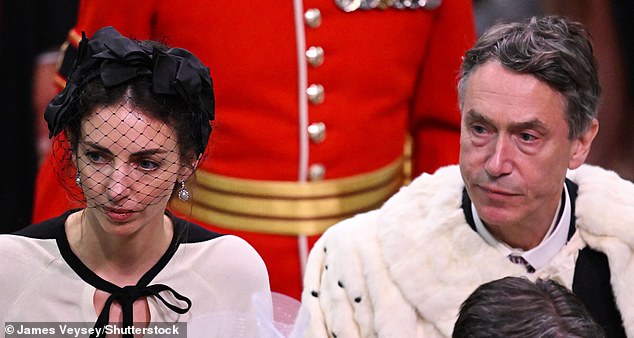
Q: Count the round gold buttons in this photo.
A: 5